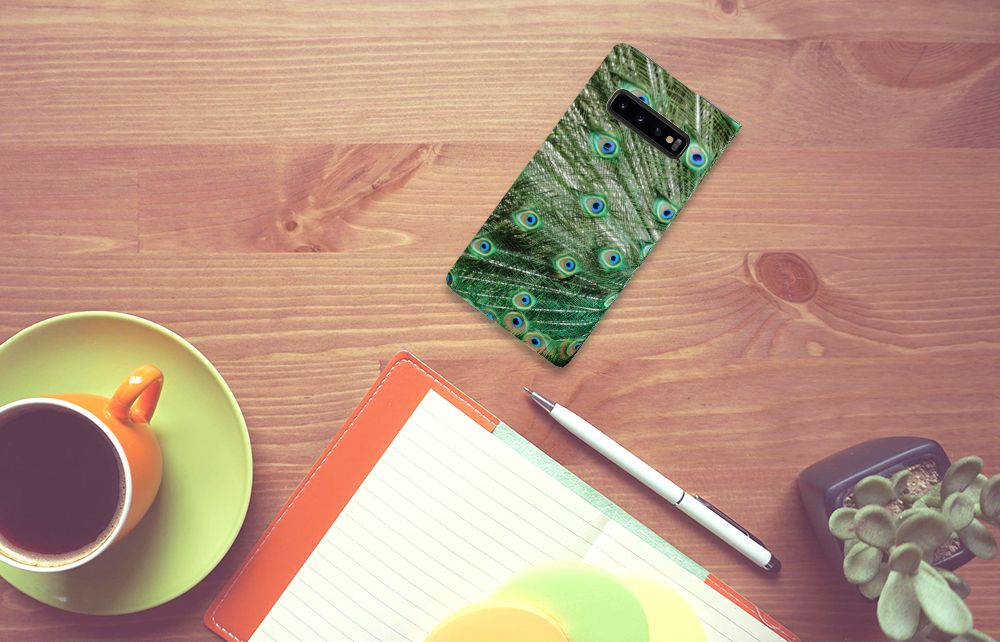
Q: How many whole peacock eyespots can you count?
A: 11